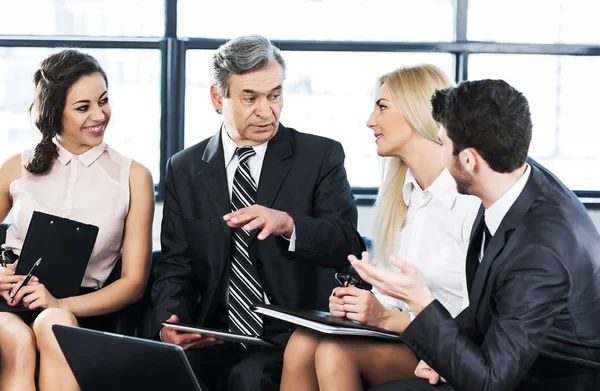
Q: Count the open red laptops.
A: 0